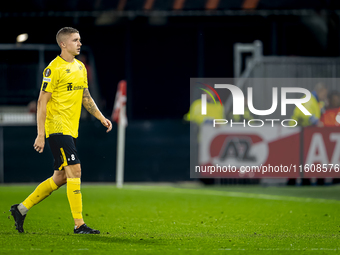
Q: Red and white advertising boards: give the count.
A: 2